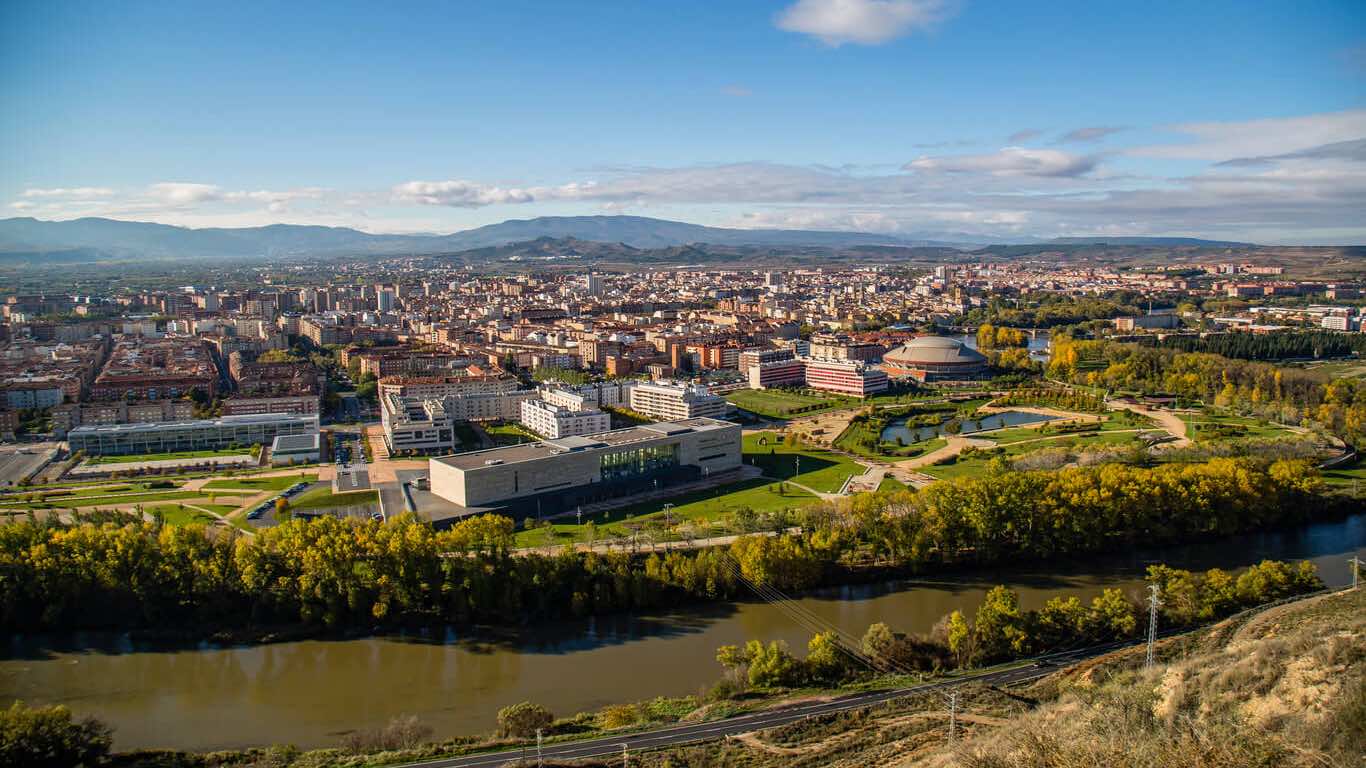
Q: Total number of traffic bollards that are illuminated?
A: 0